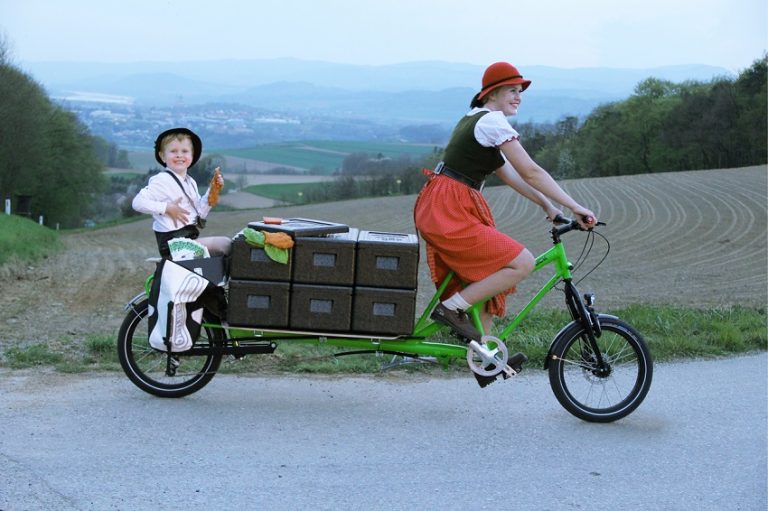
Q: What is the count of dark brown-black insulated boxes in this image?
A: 6